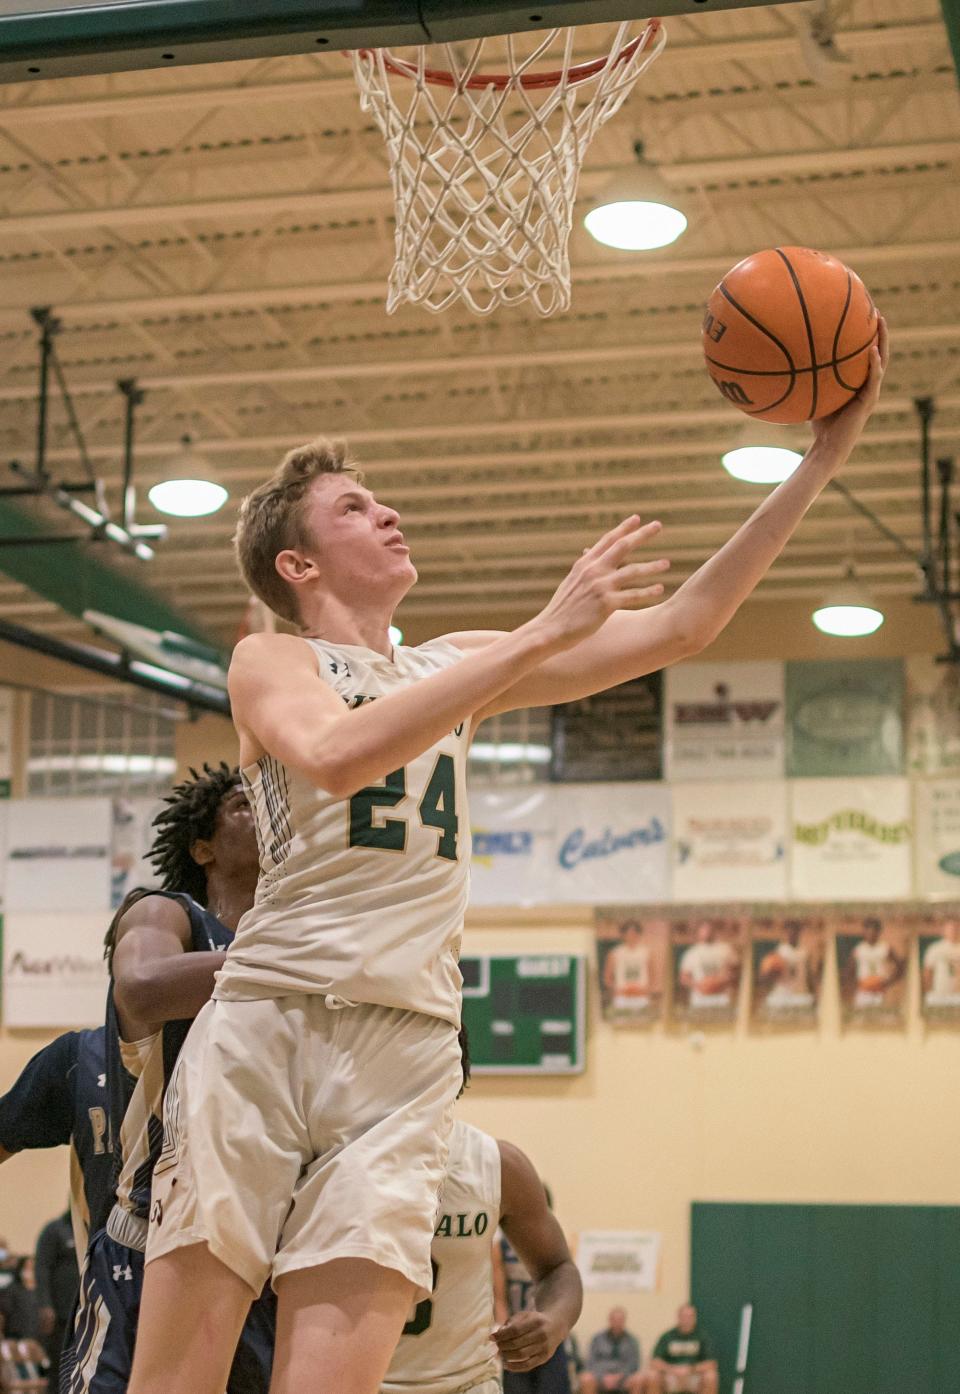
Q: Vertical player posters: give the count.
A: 5